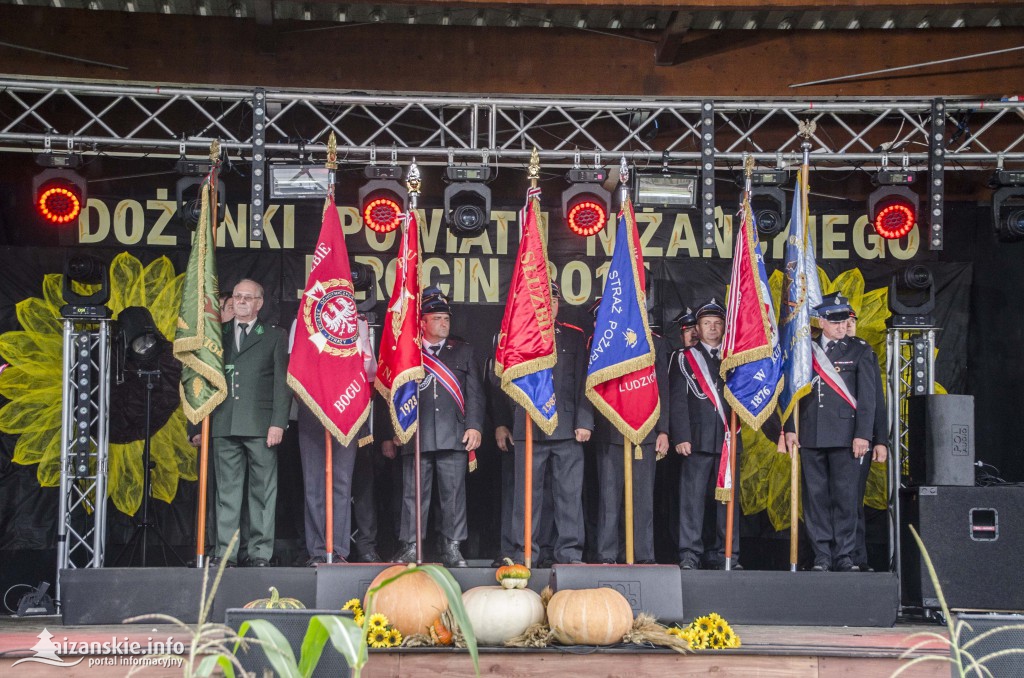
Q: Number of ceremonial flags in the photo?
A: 7